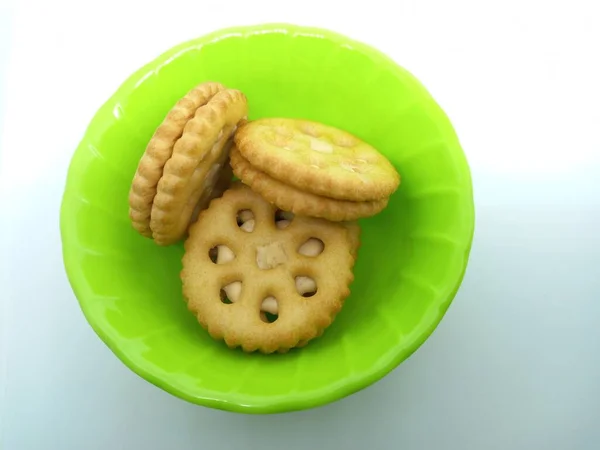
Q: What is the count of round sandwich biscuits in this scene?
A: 3